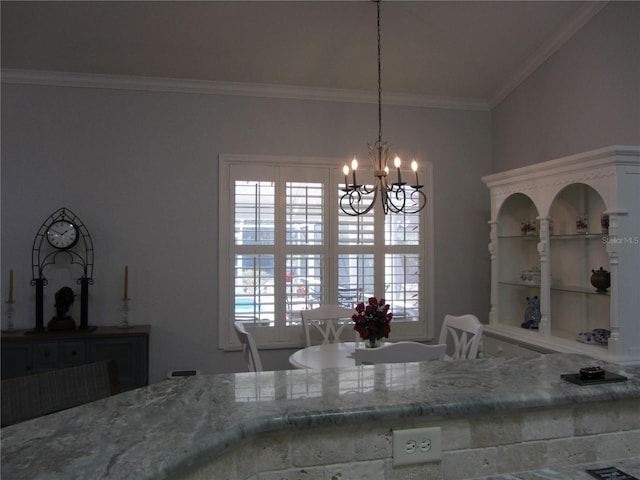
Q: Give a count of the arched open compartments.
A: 2